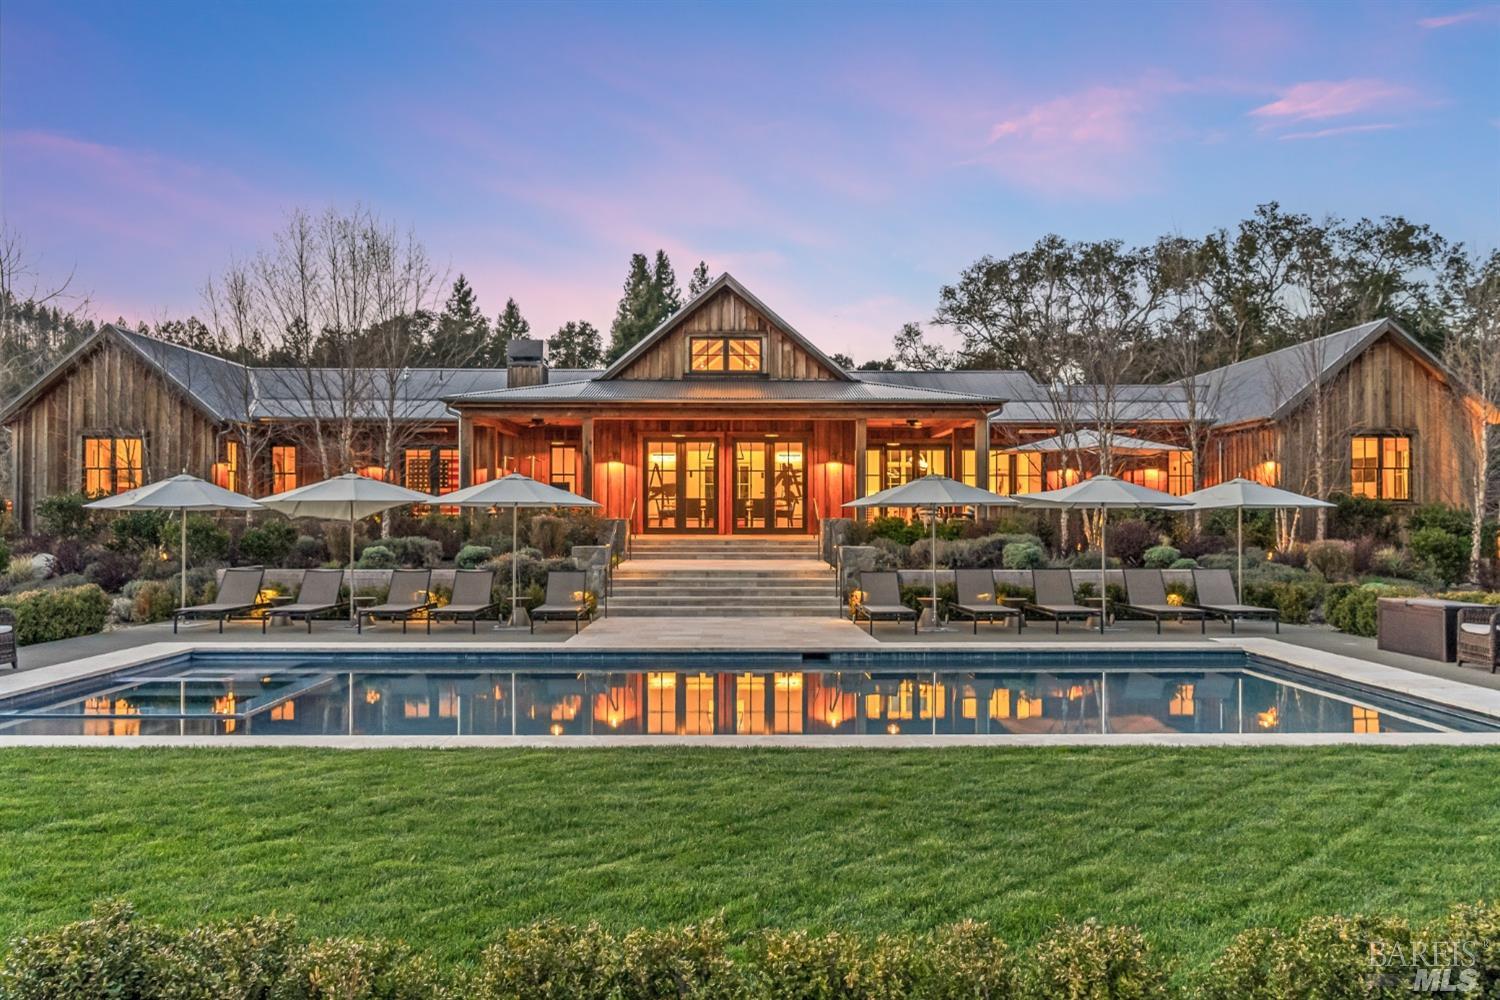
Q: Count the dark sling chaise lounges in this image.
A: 10